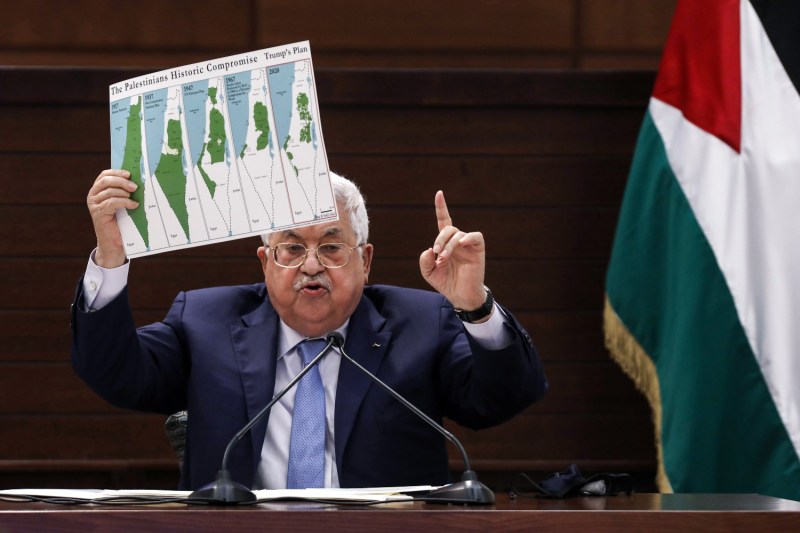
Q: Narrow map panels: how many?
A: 5